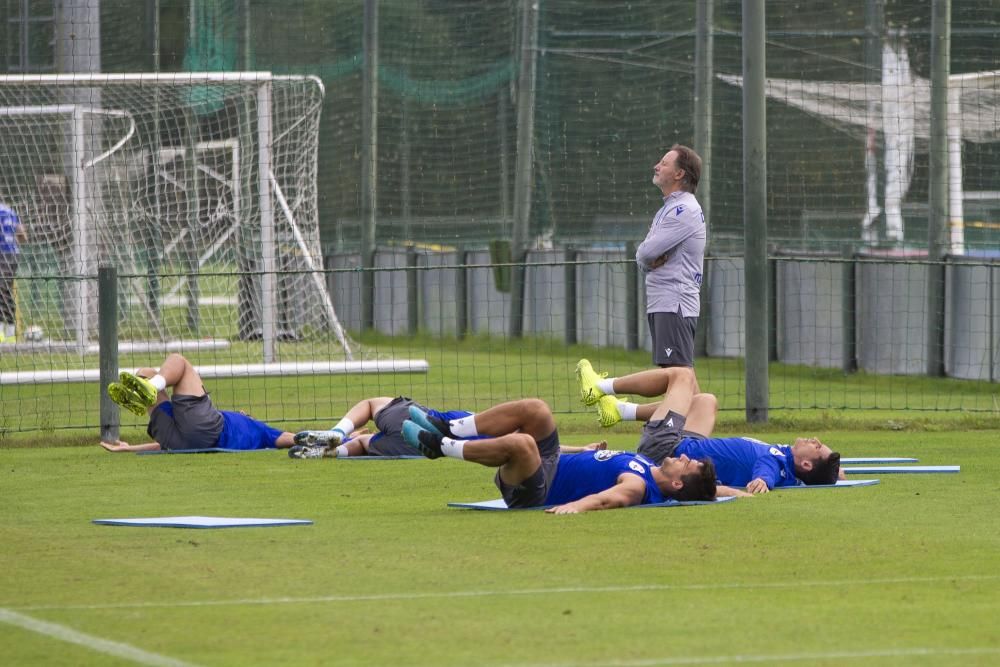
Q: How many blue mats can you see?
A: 7